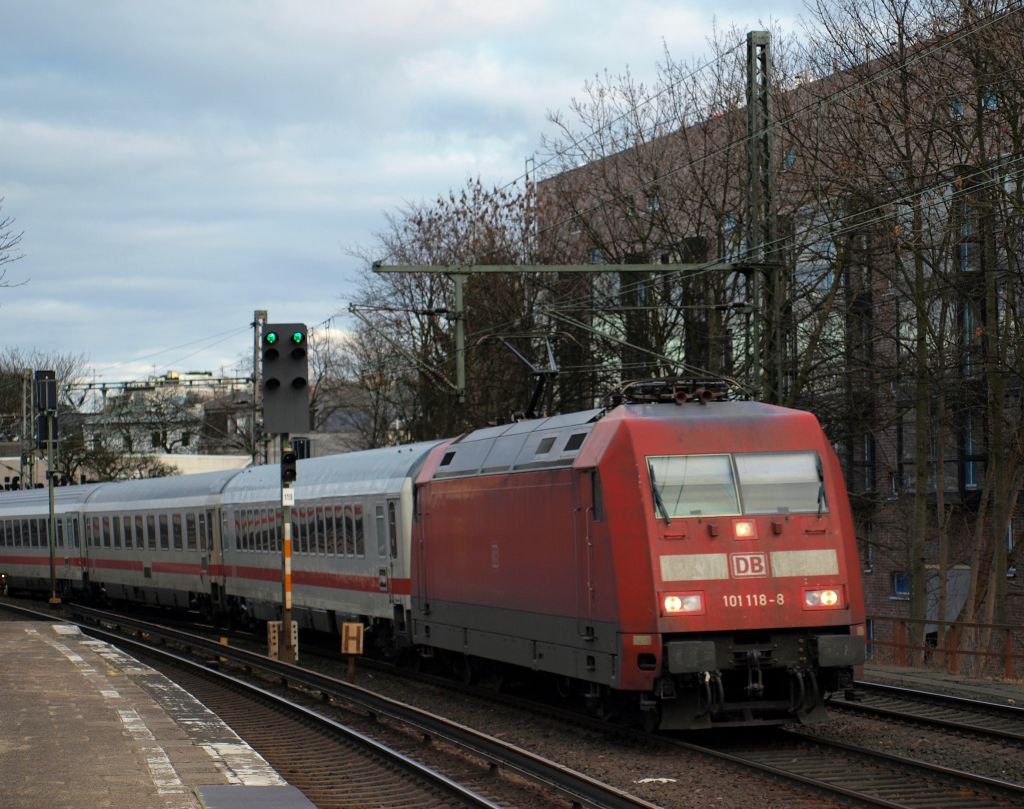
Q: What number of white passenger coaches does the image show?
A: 3